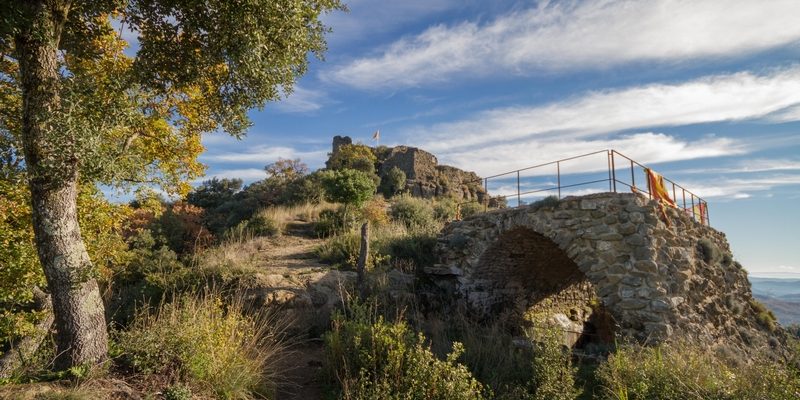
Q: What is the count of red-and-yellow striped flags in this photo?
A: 2